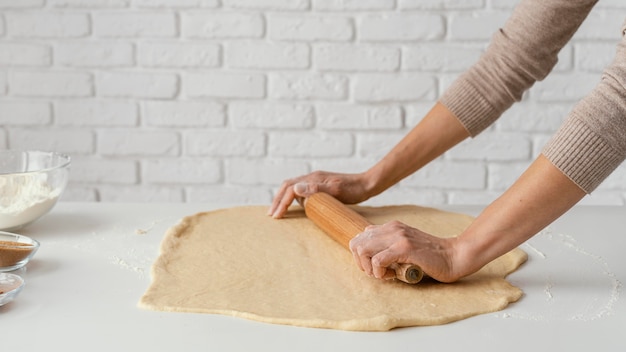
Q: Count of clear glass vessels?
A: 3